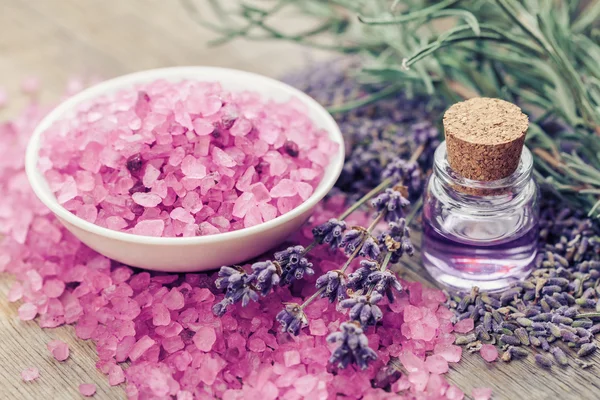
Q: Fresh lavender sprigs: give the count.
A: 3